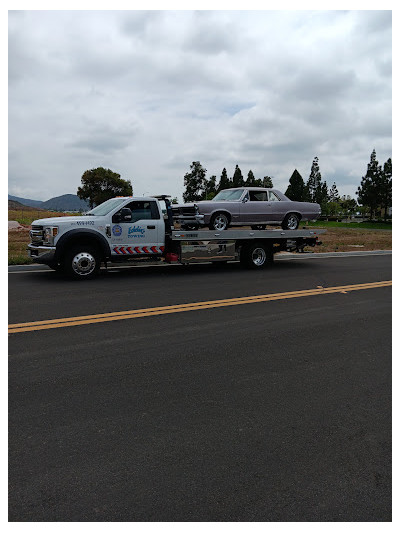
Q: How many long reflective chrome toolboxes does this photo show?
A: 1